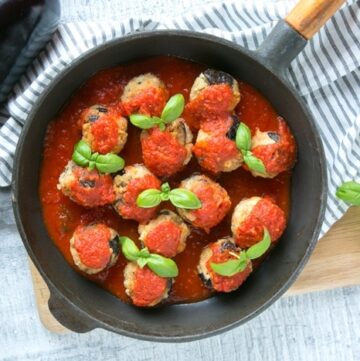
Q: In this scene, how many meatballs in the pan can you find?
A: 14